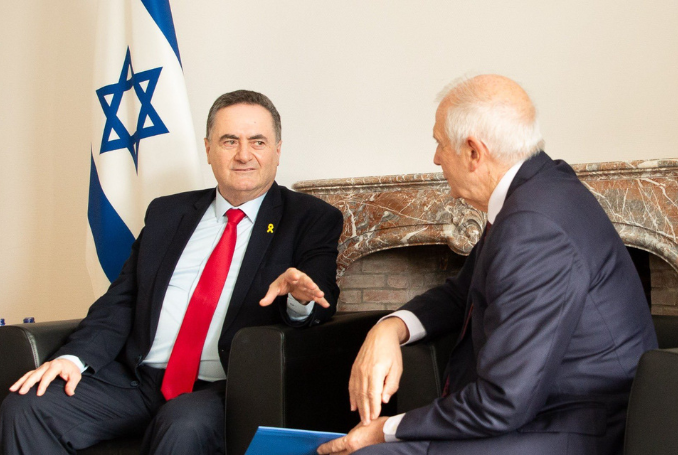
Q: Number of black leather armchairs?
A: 2